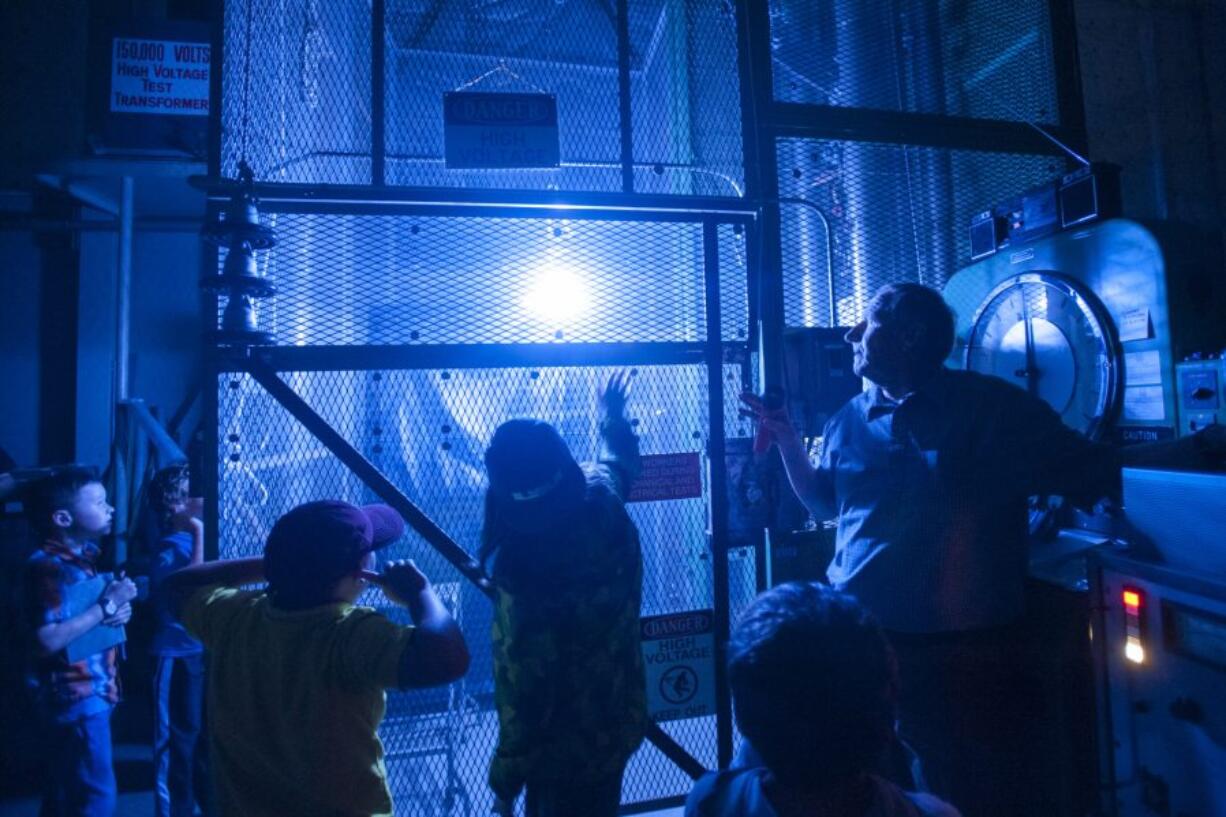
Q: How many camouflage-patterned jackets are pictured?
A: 1